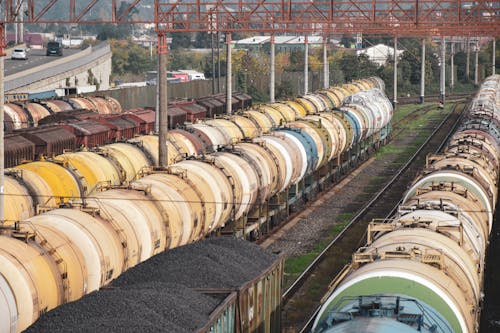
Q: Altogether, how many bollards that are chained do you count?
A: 0